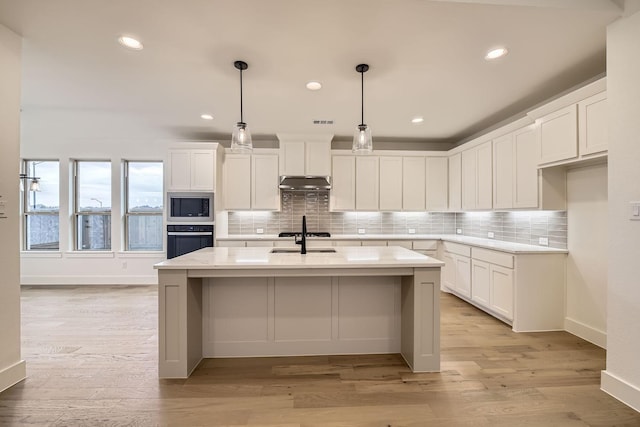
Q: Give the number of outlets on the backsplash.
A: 6